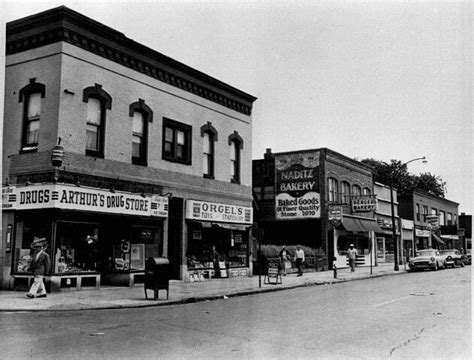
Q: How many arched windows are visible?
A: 9